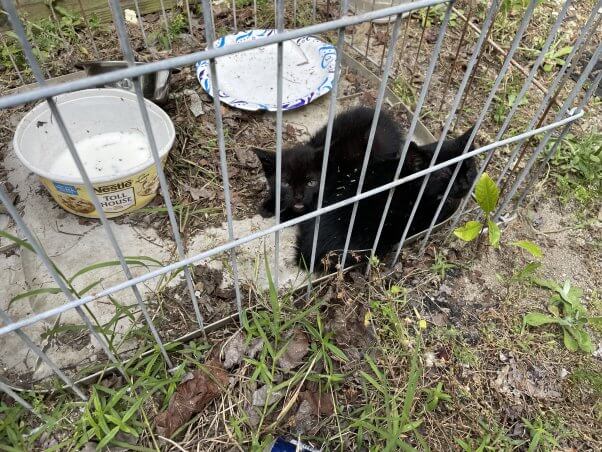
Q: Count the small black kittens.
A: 2